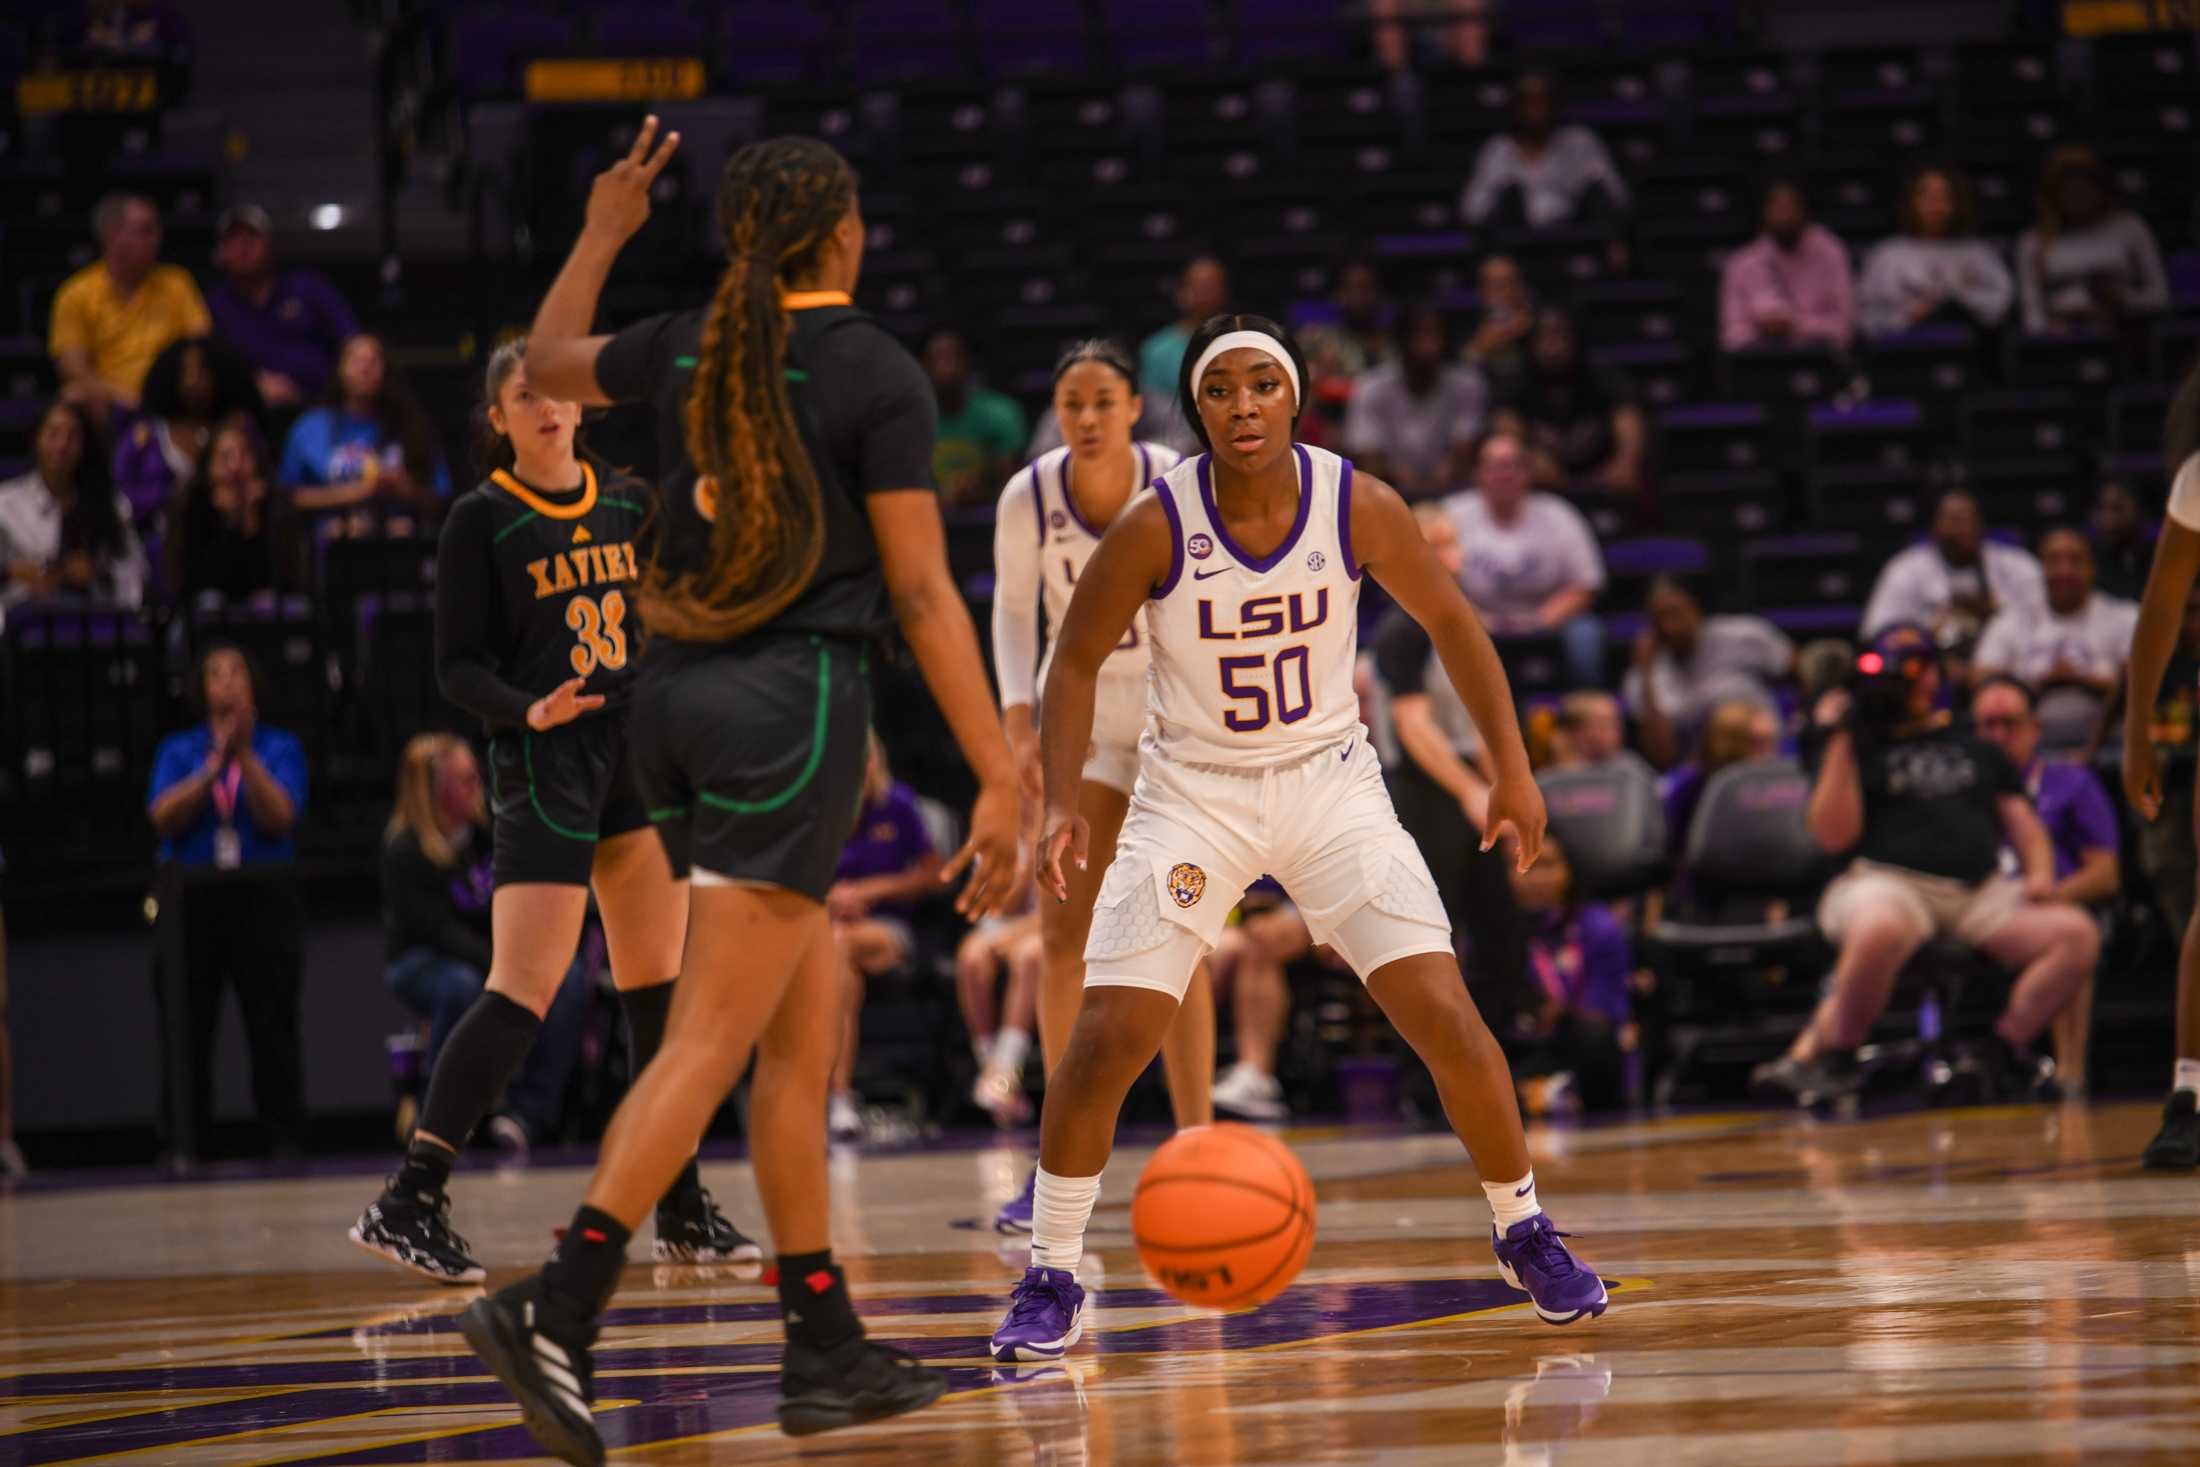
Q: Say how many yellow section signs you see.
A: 3